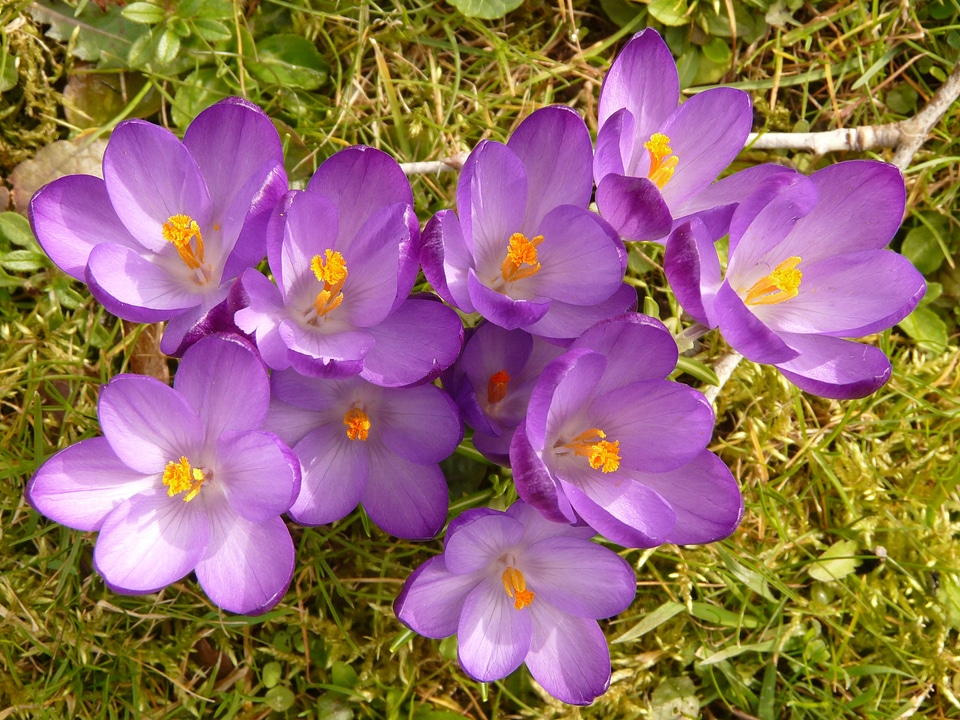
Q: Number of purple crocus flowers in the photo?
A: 10